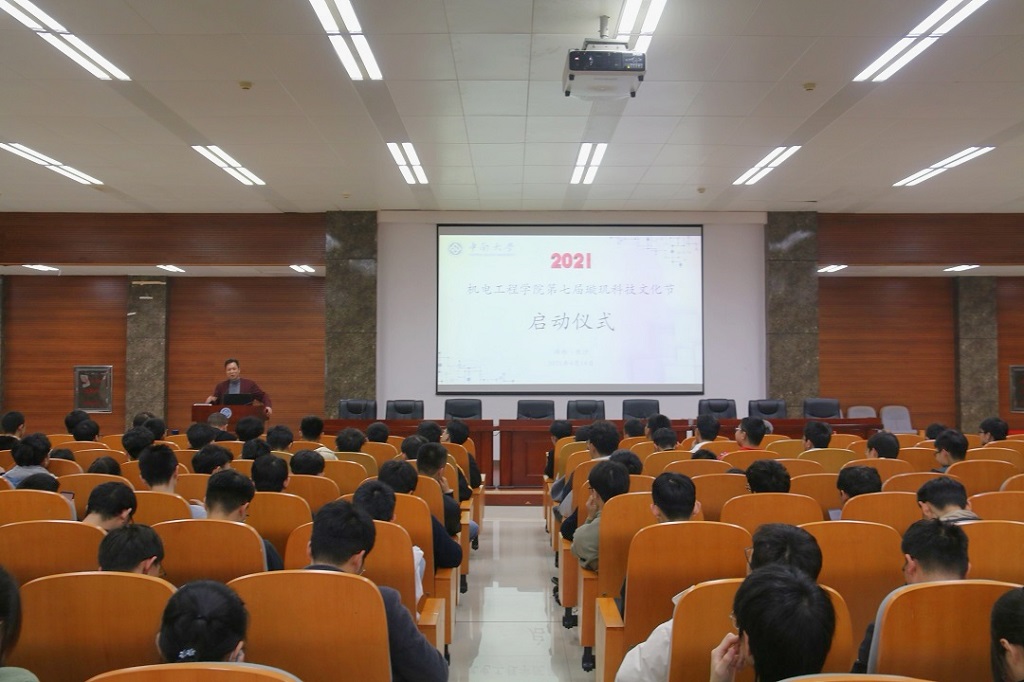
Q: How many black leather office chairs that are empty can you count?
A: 9